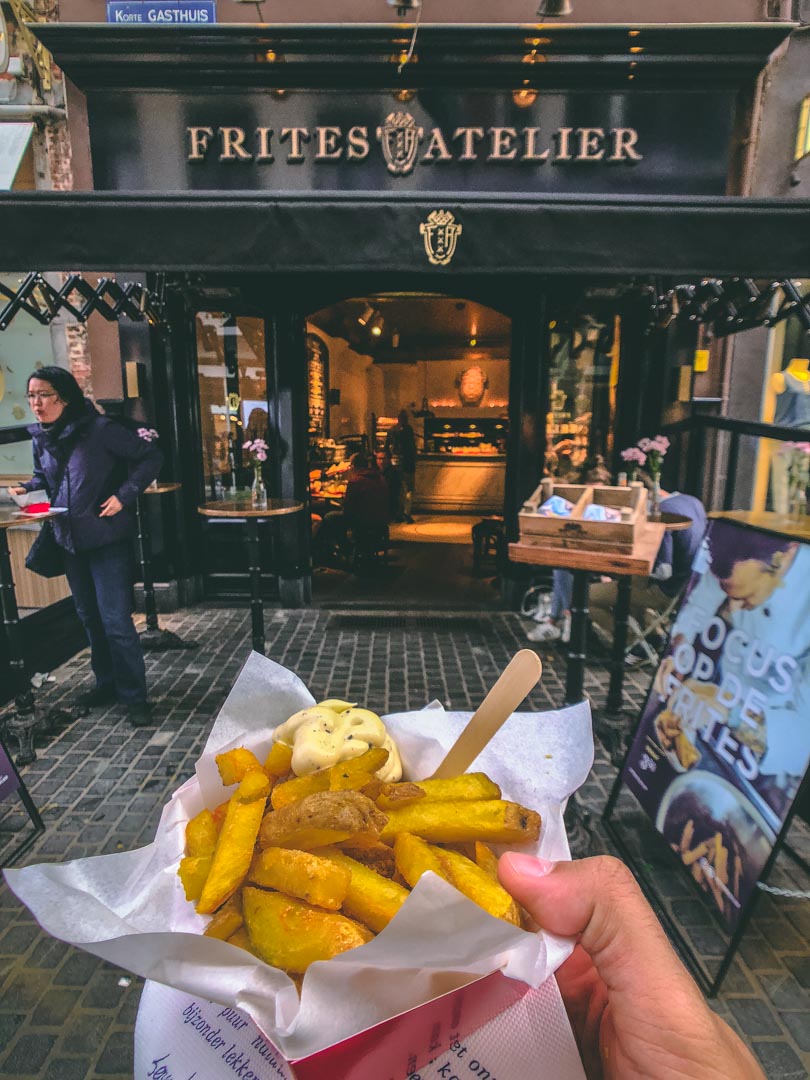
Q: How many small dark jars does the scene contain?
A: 0